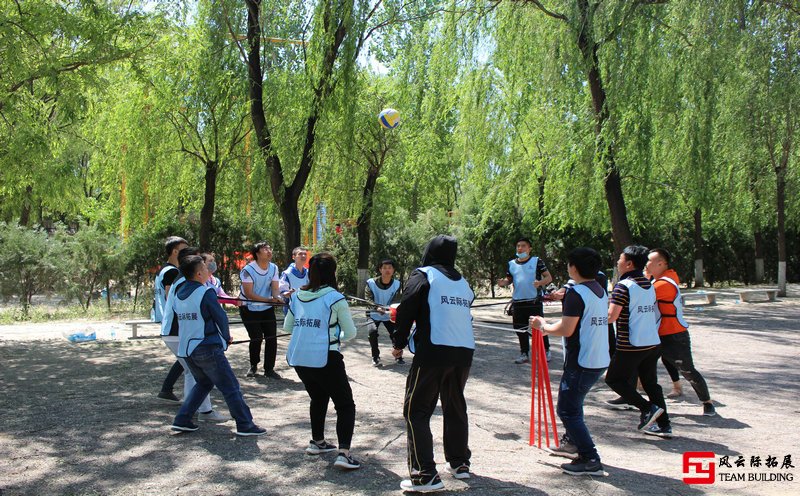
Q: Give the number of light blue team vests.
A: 13